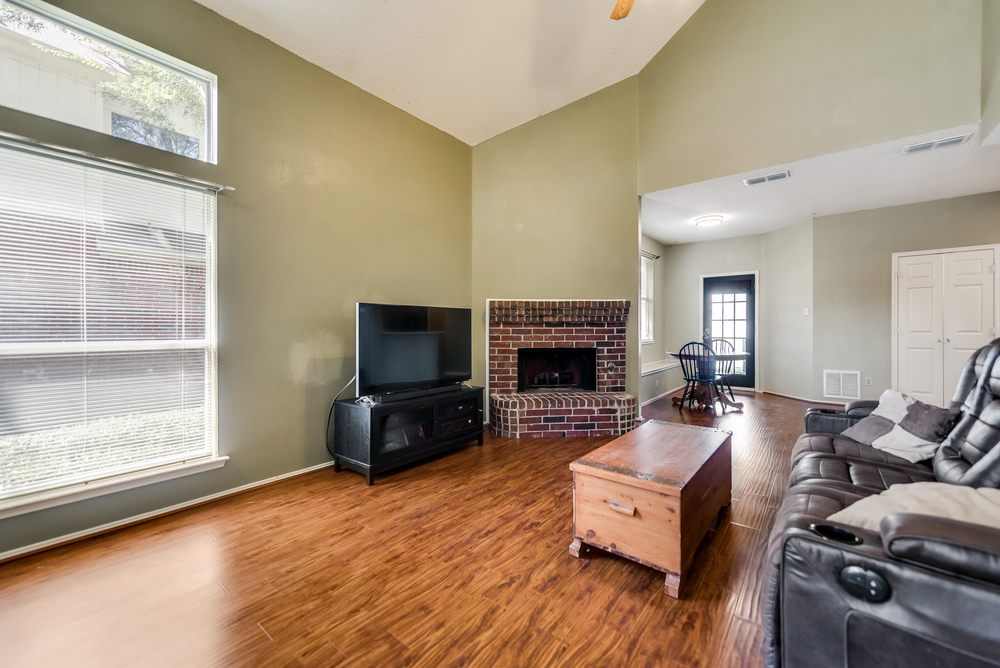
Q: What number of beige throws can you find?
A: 1